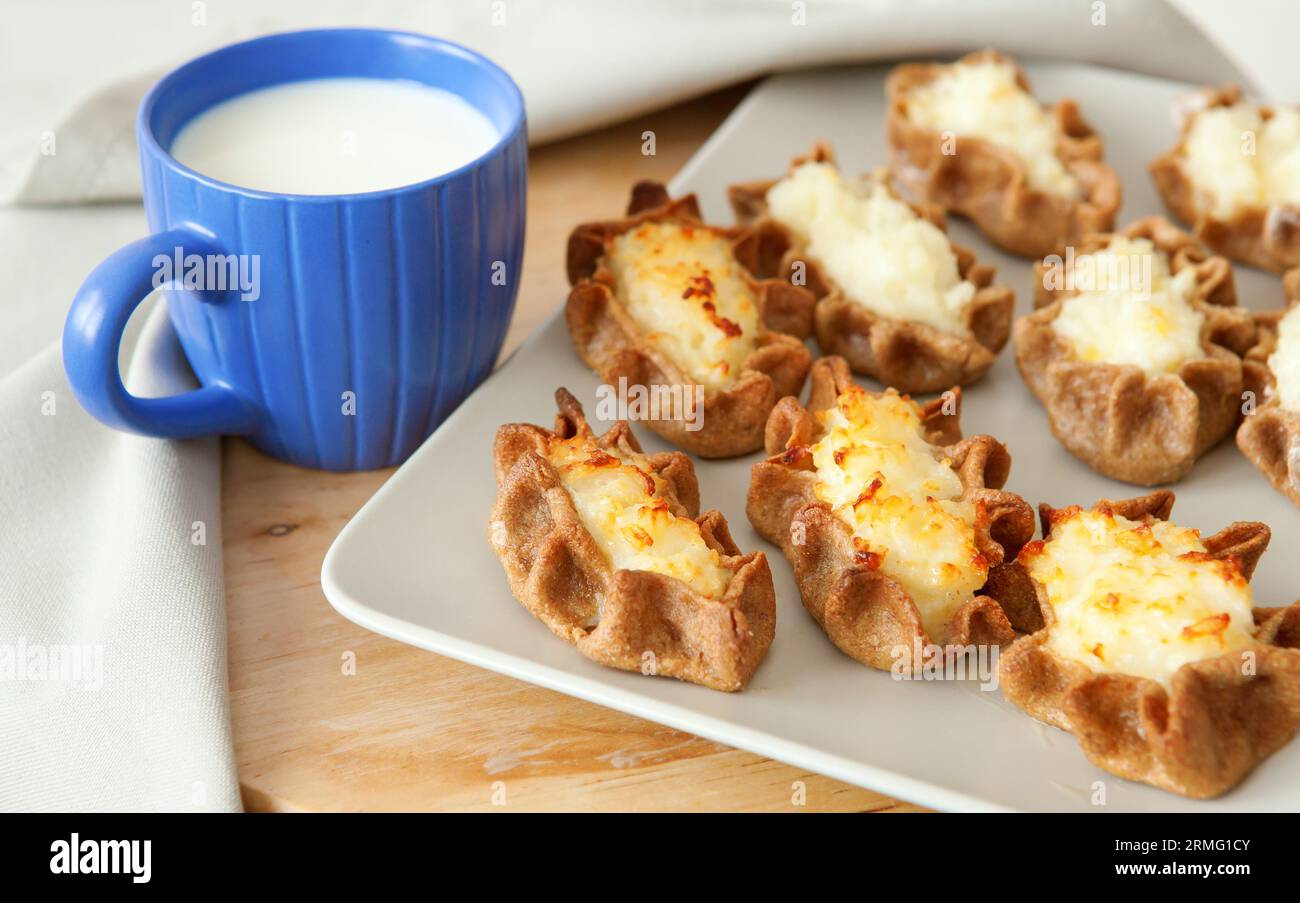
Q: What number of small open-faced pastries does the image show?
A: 9